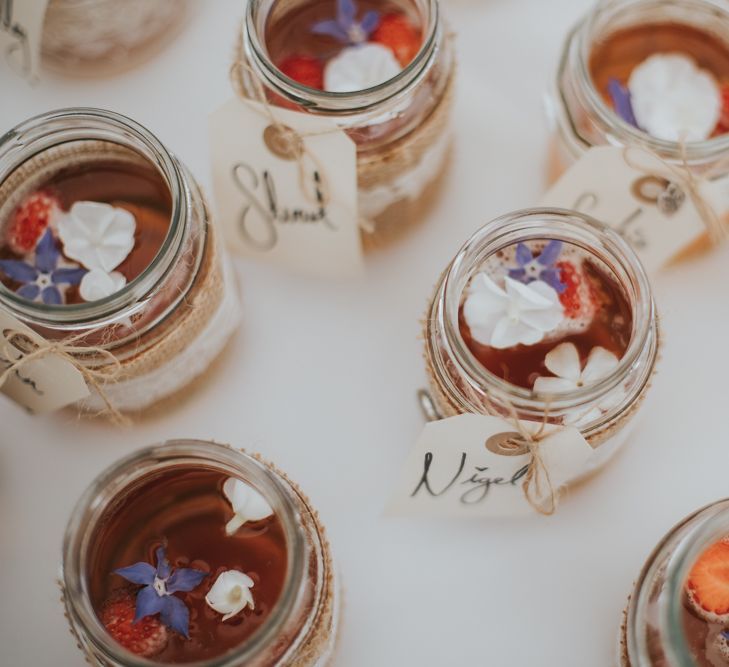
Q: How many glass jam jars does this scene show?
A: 7